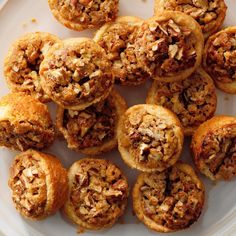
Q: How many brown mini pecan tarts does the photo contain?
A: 15